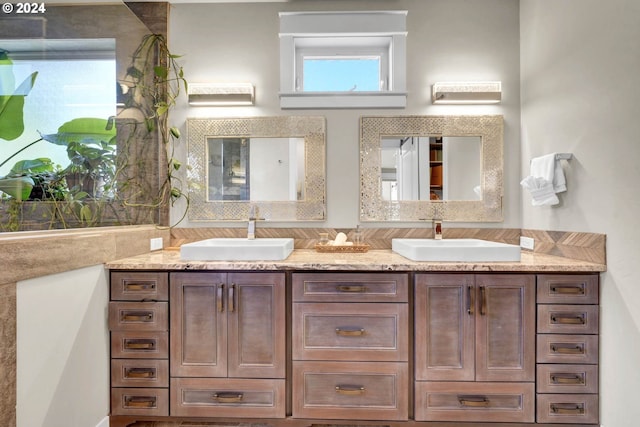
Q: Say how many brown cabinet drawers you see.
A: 15